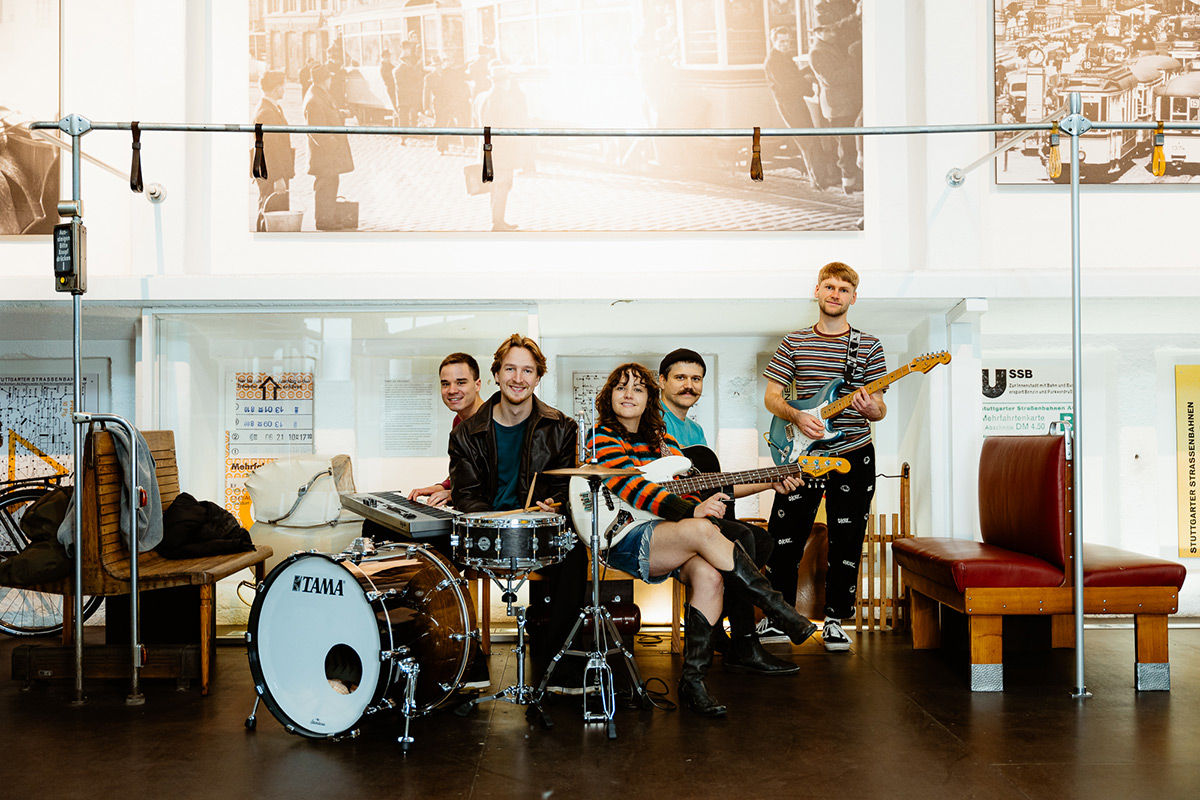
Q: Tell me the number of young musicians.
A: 5